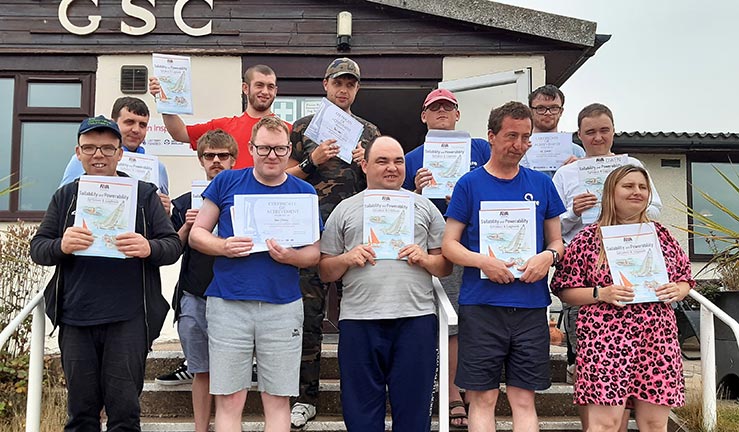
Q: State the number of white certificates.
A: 3